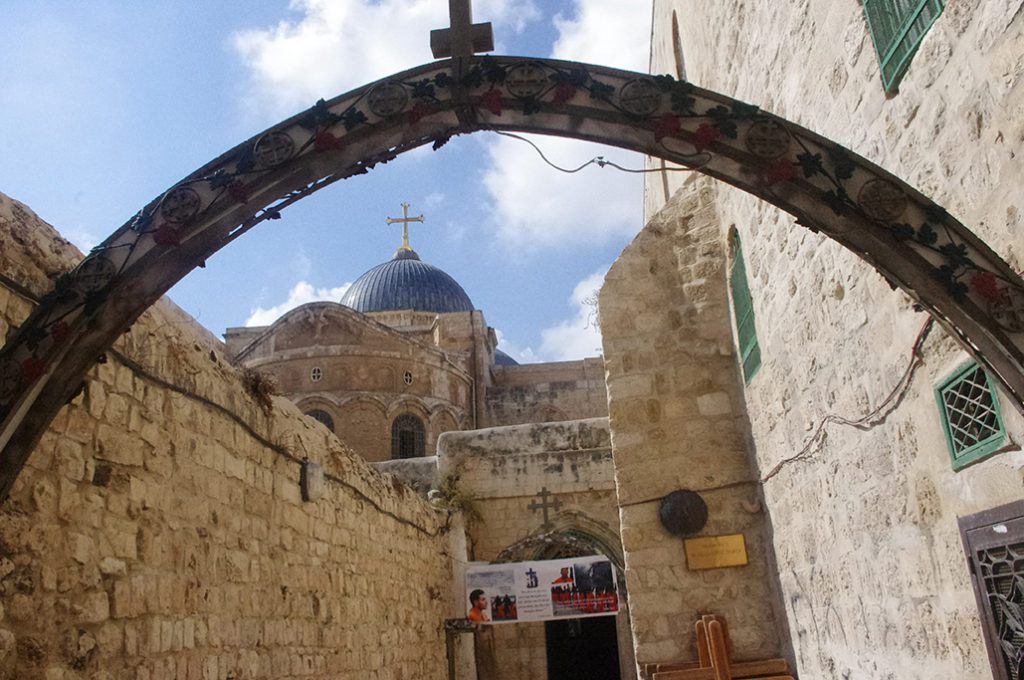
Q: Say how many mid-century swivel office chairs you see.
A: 0